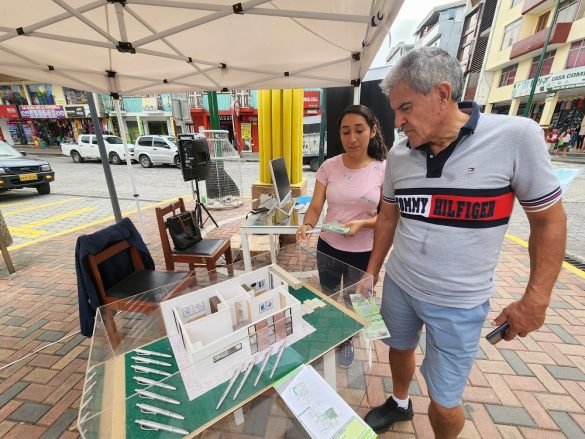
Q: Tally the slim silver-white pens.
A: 11